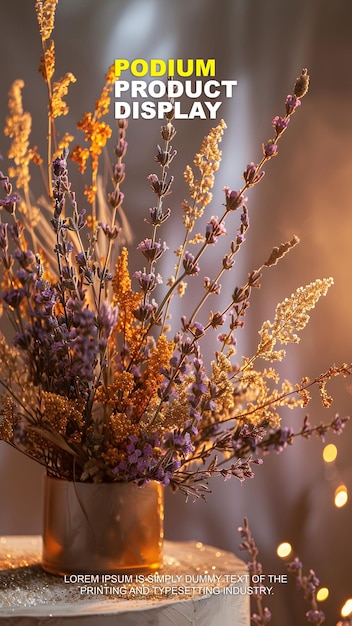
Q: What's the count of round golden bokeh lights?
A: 5